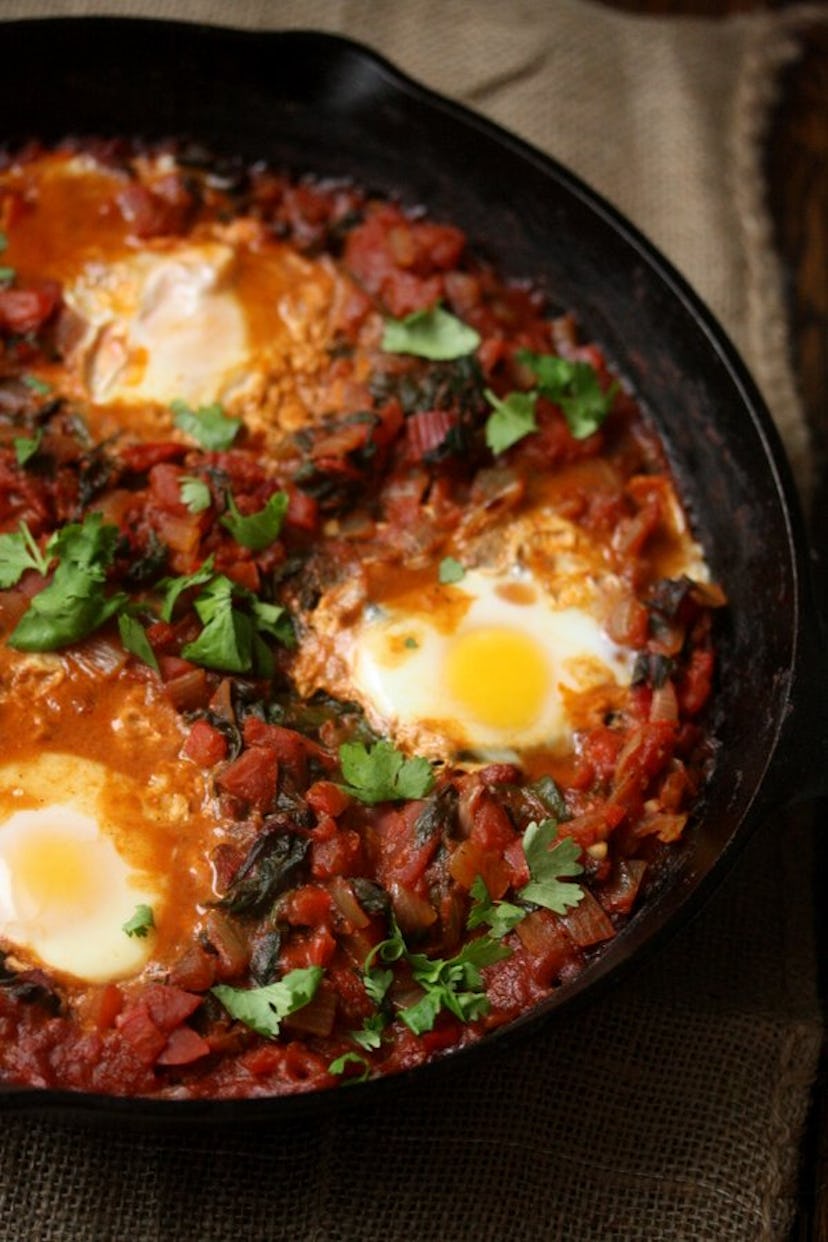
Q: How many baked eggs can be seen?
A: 3